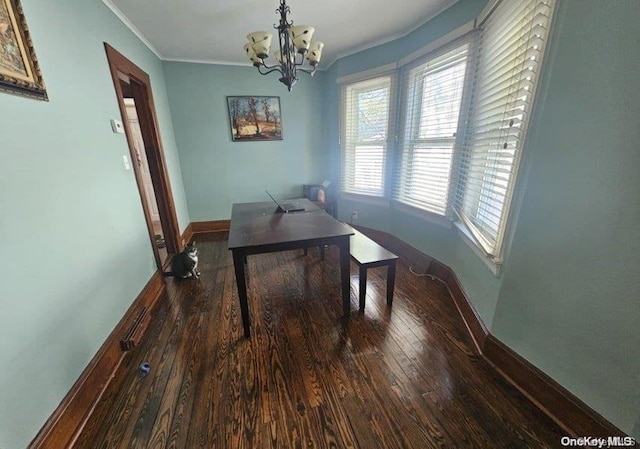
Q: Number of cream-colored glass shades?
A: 5